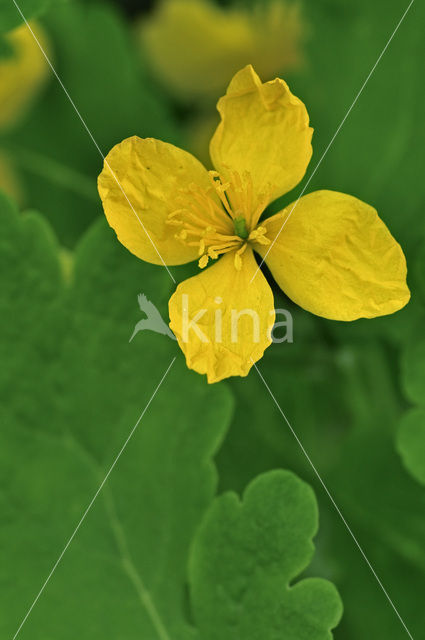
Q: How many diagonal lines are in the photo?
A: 4